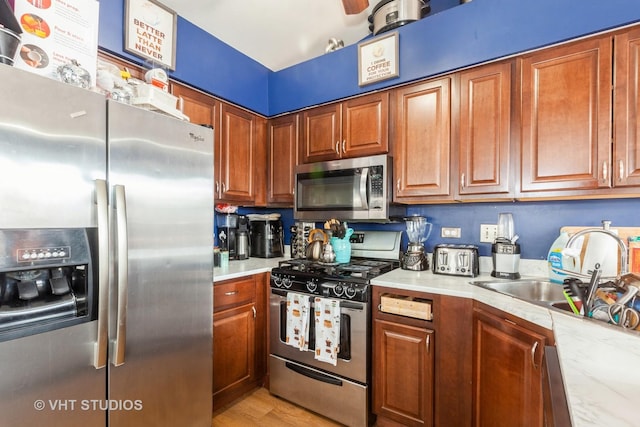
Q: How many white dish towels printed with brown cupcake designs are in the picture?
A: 2